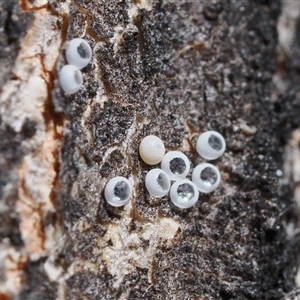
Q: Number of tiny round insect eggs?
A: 9